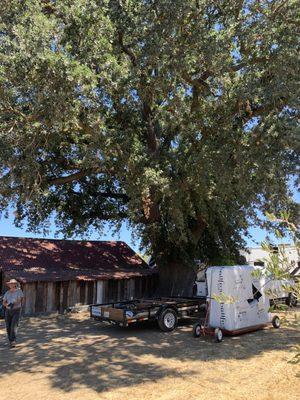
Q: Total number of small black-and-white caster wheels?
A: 3